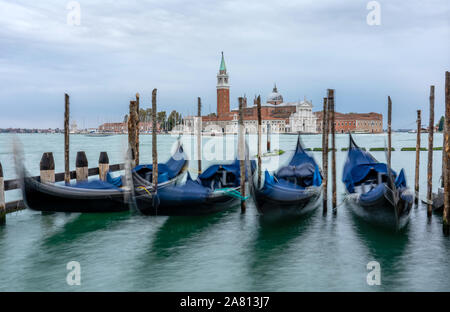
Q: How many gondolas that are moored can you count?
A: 4